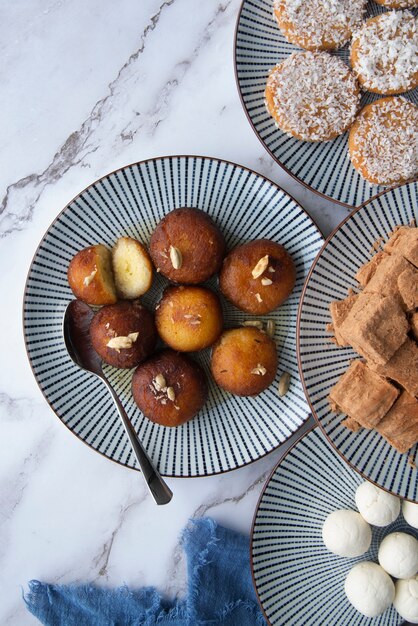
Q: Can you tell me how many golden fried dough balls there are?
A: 7